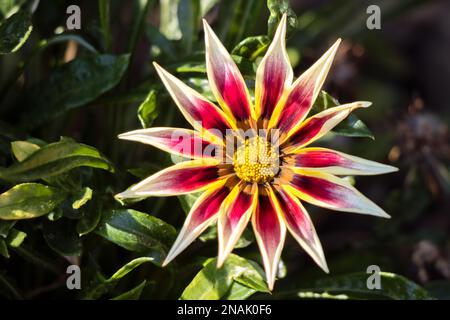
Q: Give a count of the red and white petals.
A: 13